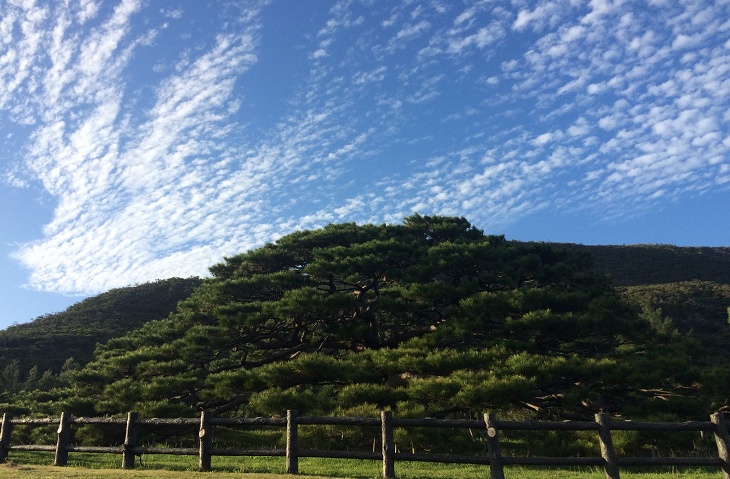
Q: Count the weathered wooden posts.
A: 9